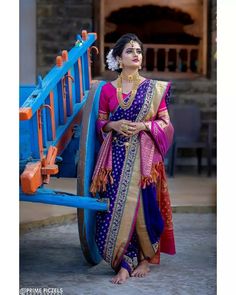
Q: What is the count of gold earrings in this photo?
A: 2